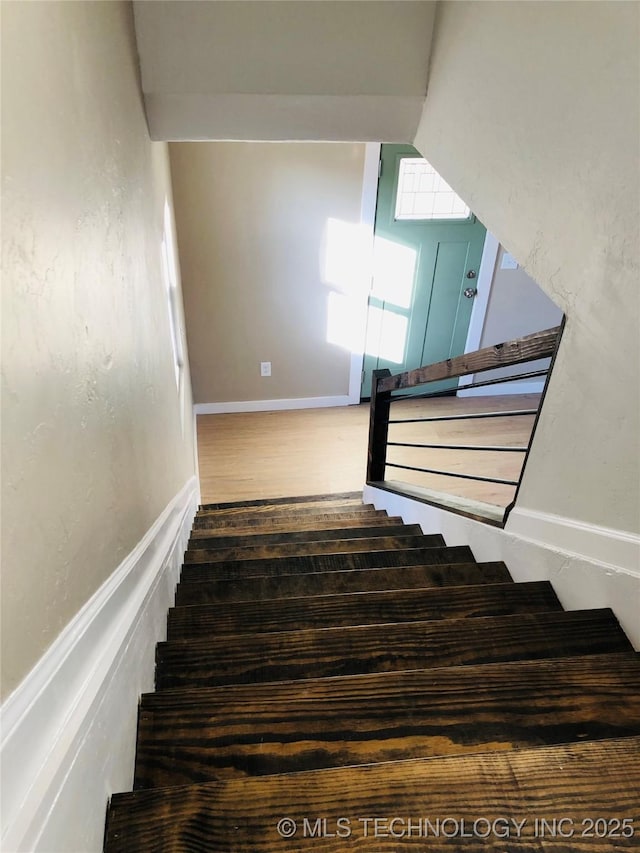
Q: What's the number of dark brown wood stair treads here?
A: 13